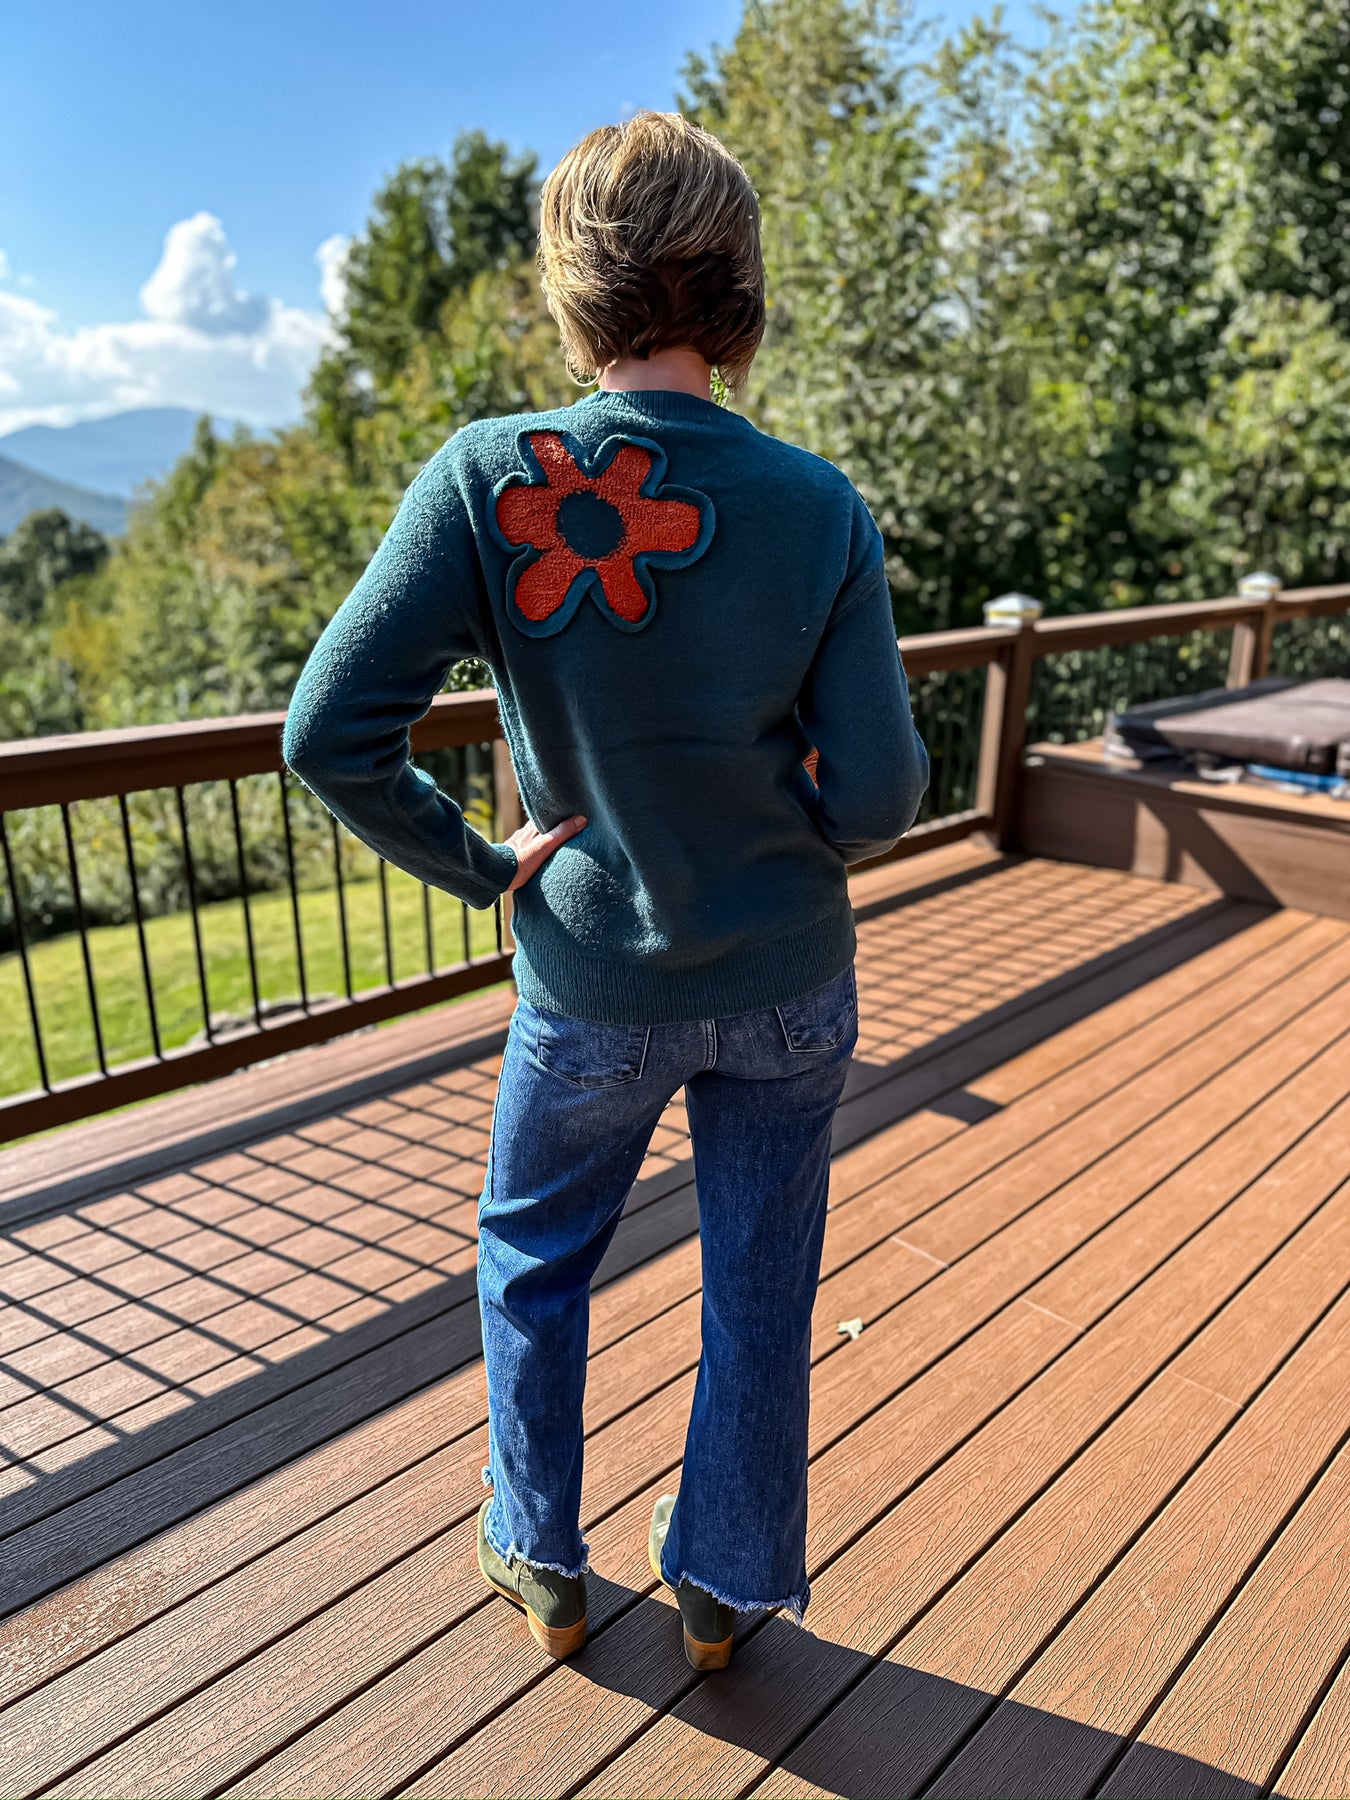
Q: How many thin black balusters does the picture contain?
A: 11